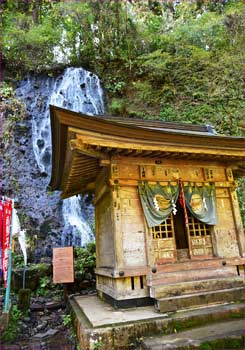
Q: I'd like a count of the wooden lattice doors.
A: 2